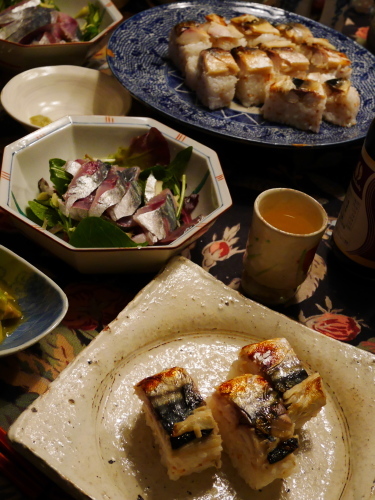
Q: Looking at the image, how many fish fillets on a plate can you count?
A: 3